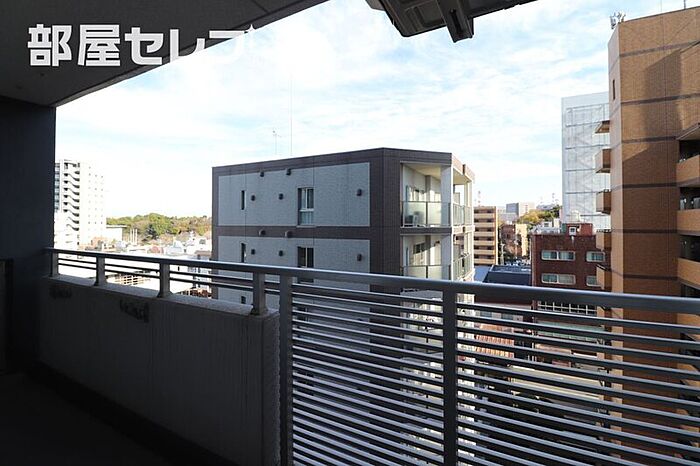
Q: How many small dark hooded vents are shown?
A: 10